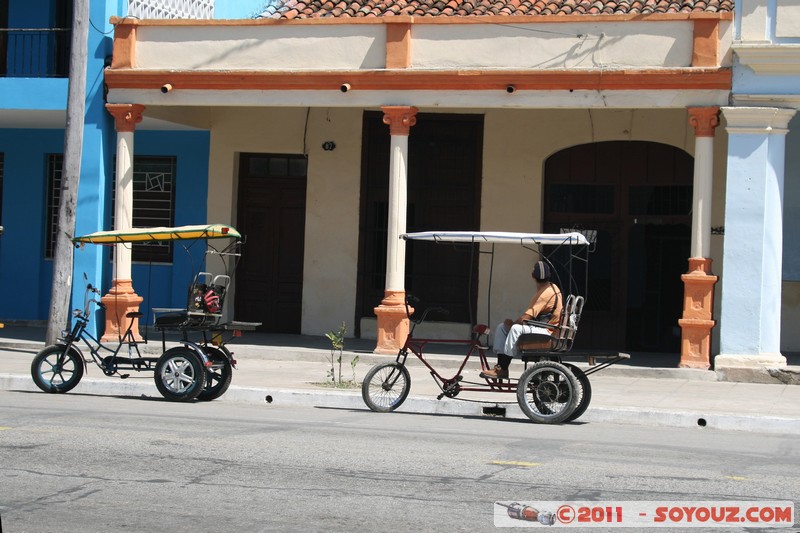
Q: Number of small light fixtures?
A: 3